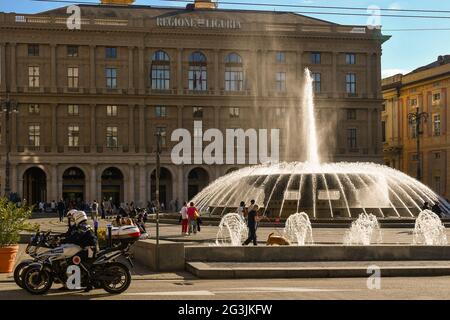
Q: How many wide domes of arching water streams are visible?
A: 1